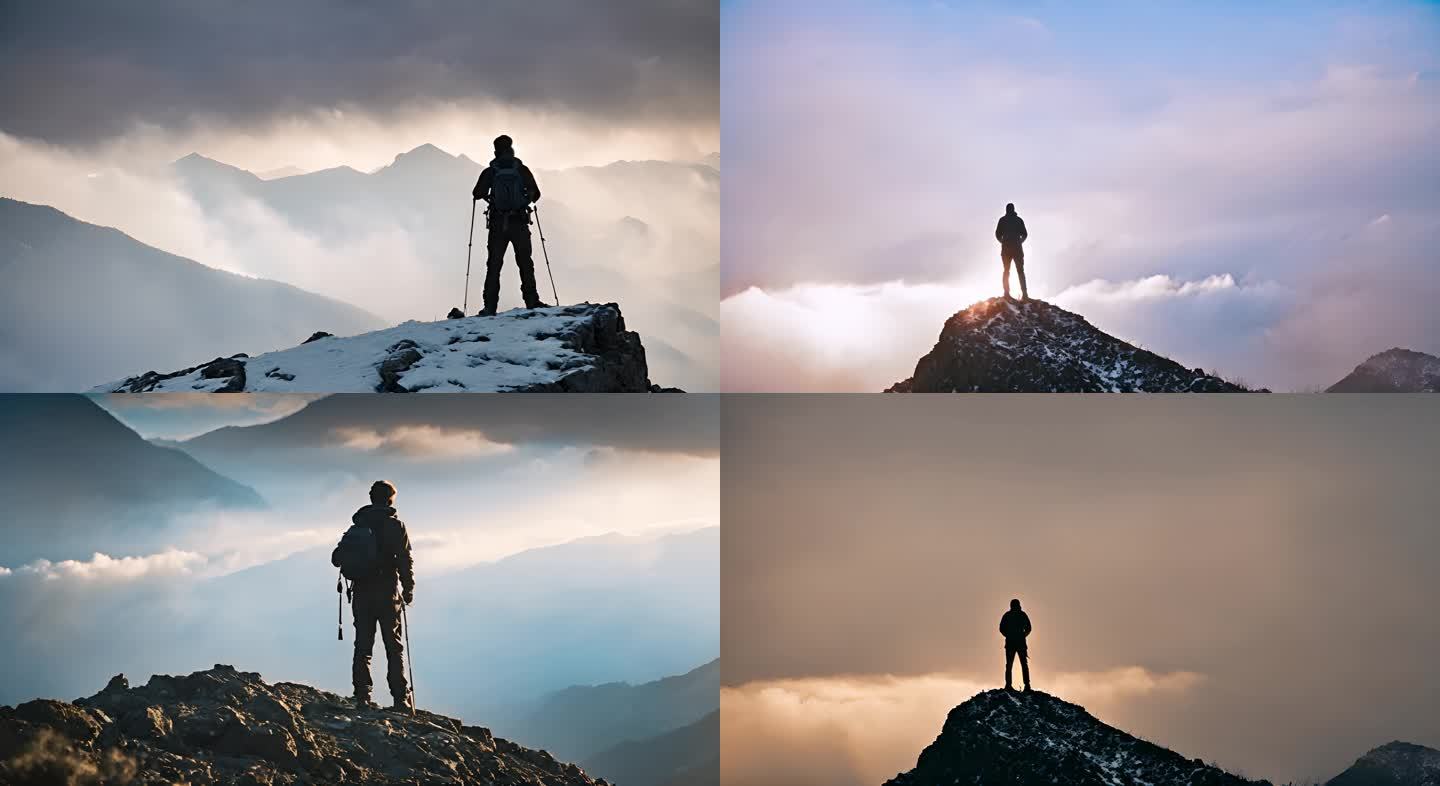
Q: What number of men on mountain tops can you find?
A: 4